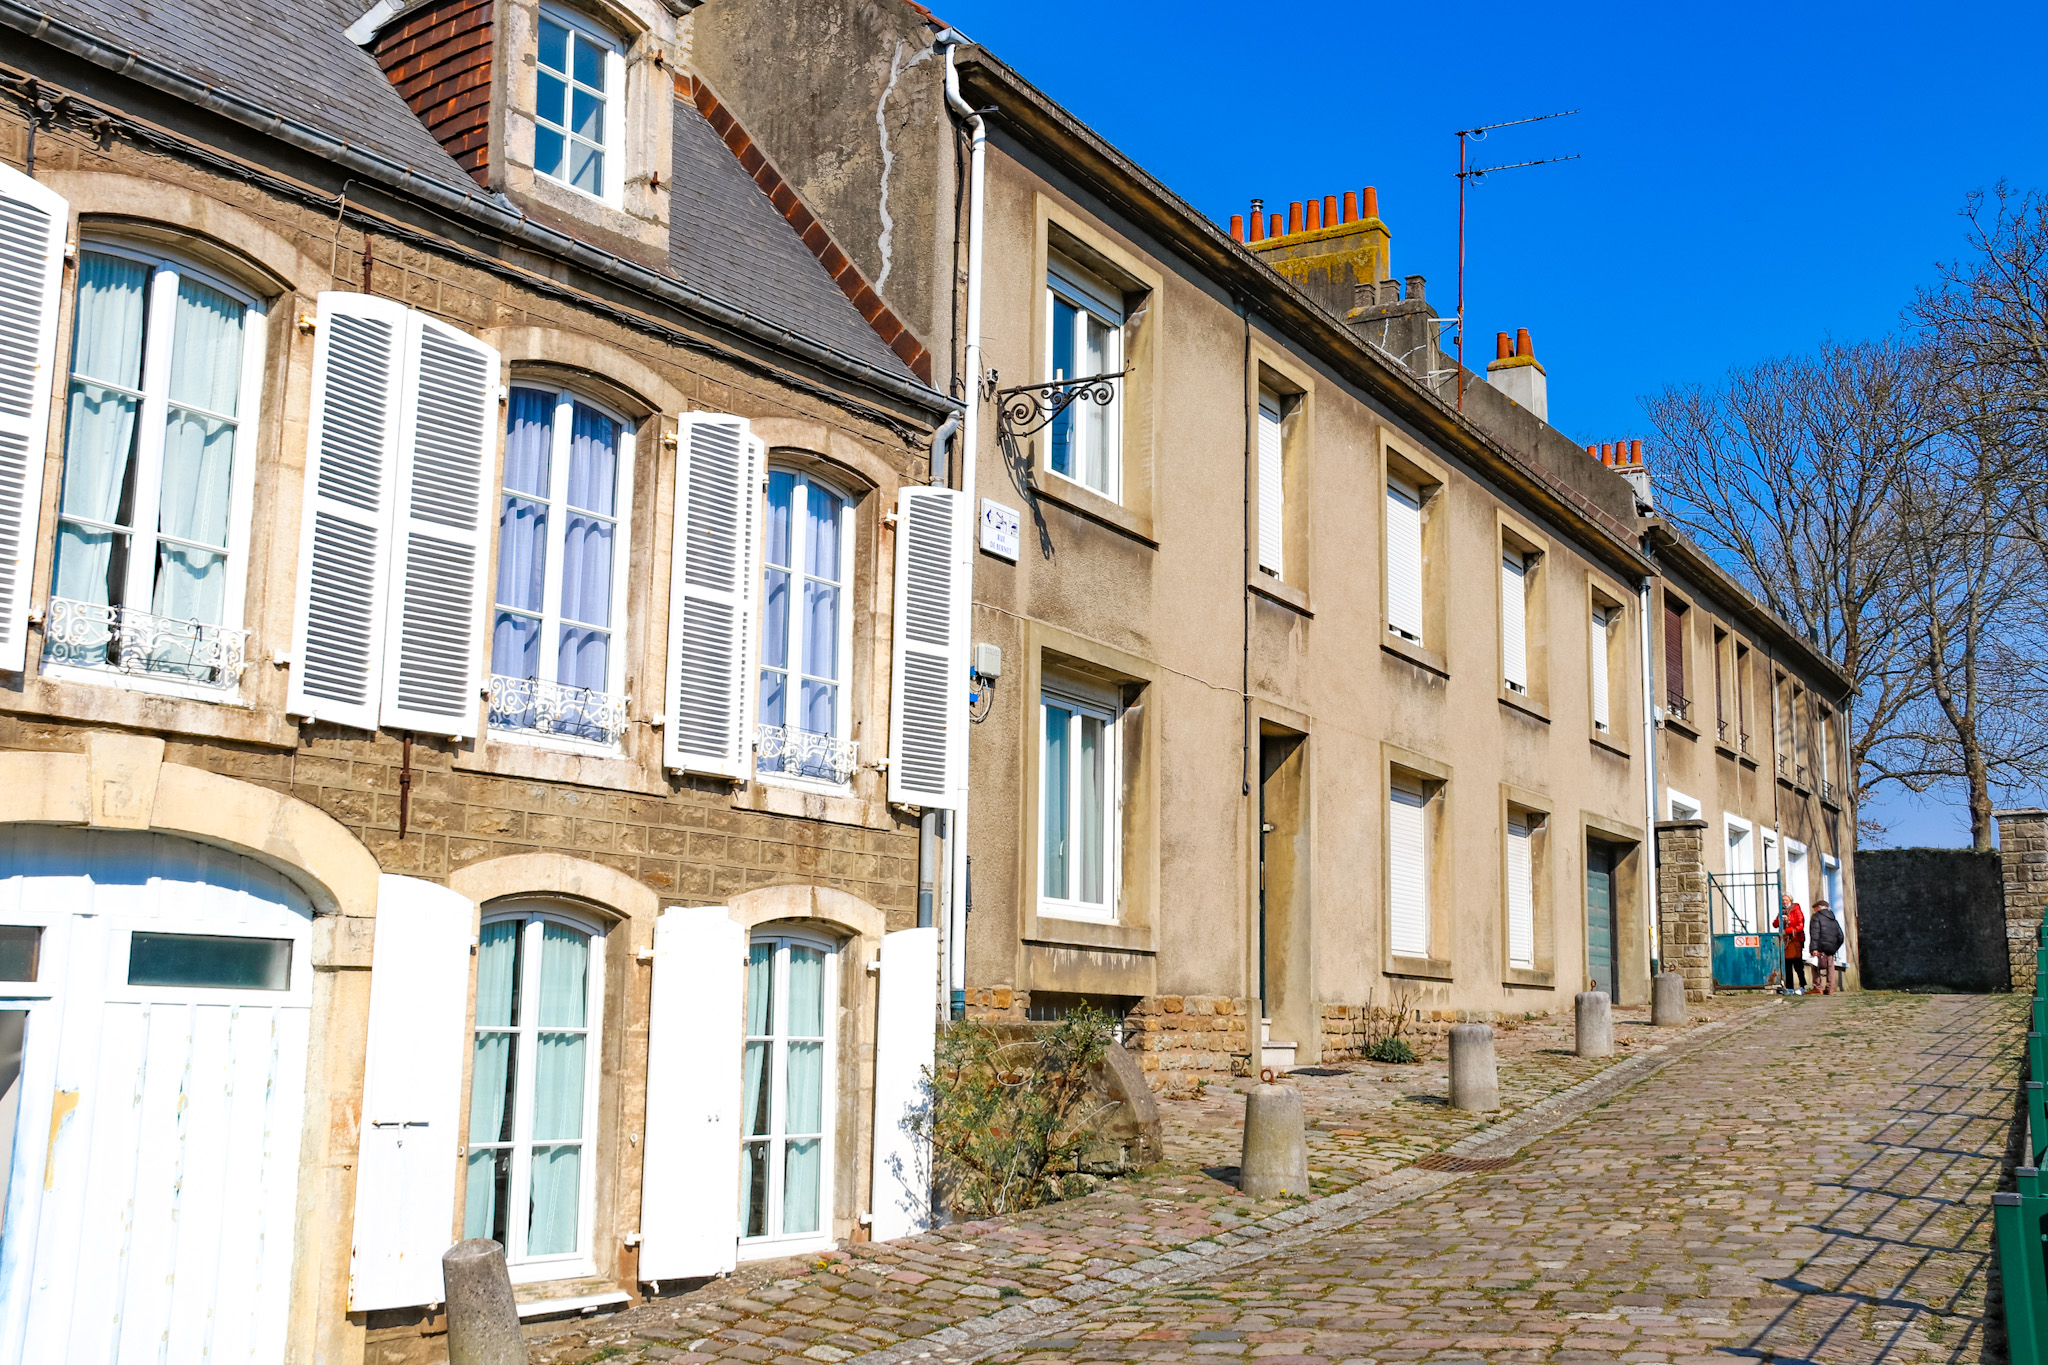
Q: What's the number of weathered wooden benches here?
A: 0